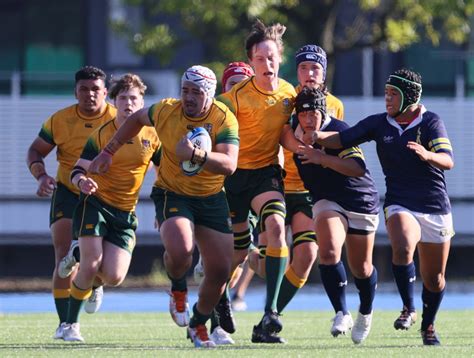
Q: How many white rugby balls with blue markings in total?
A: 1